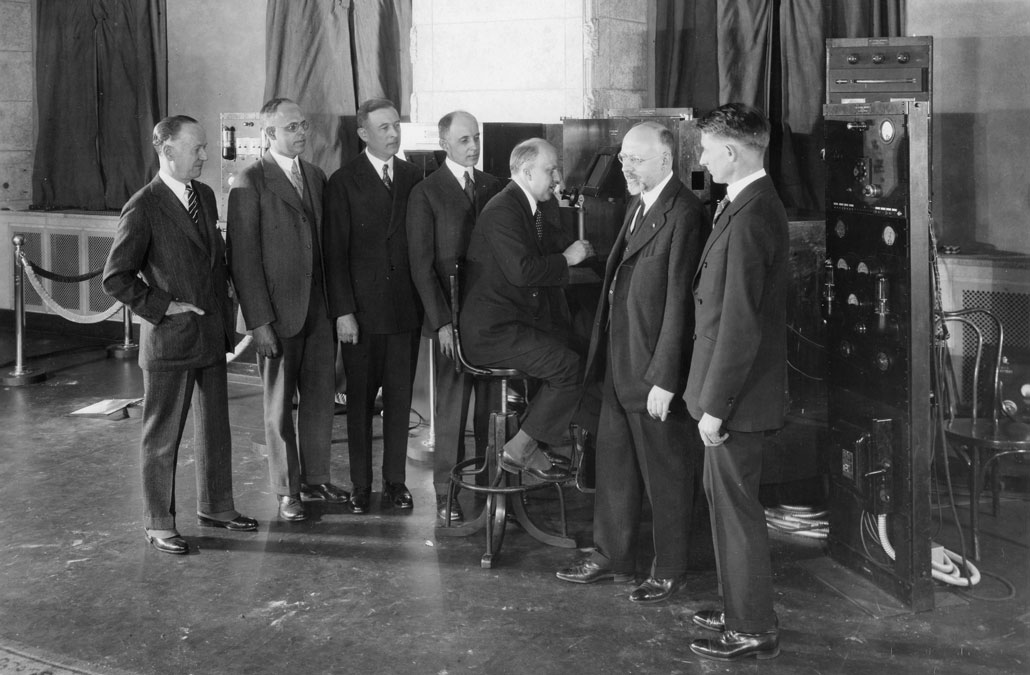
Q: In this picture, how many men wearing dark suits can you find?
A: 7